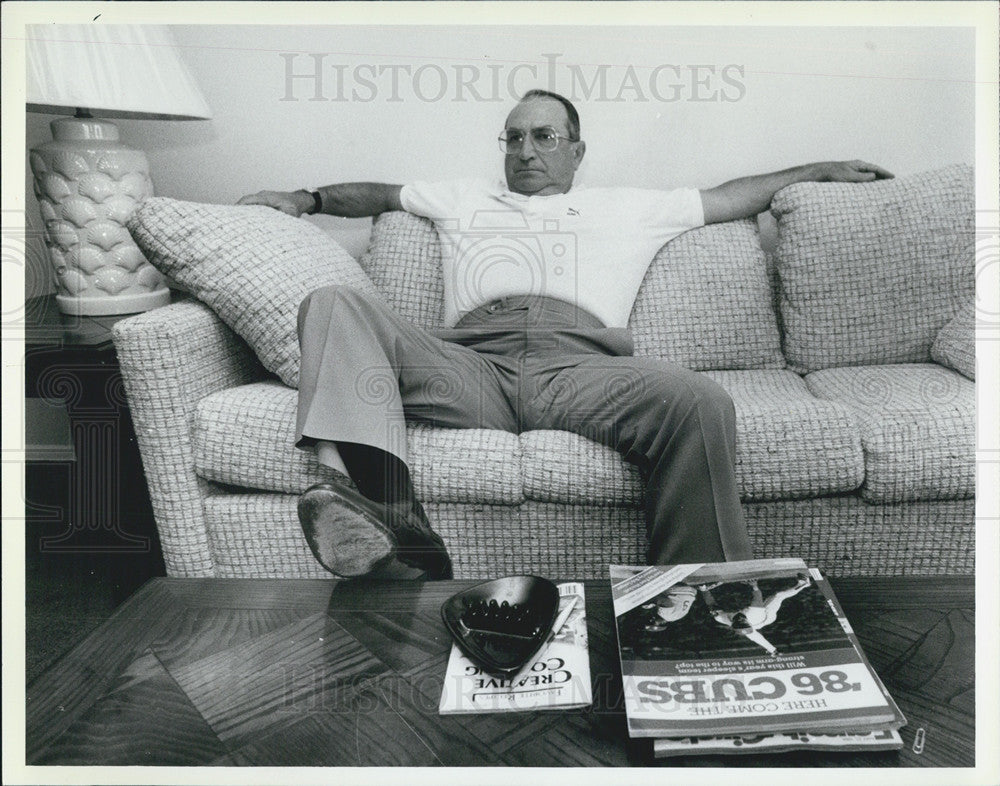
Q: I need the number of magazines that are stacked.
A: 3